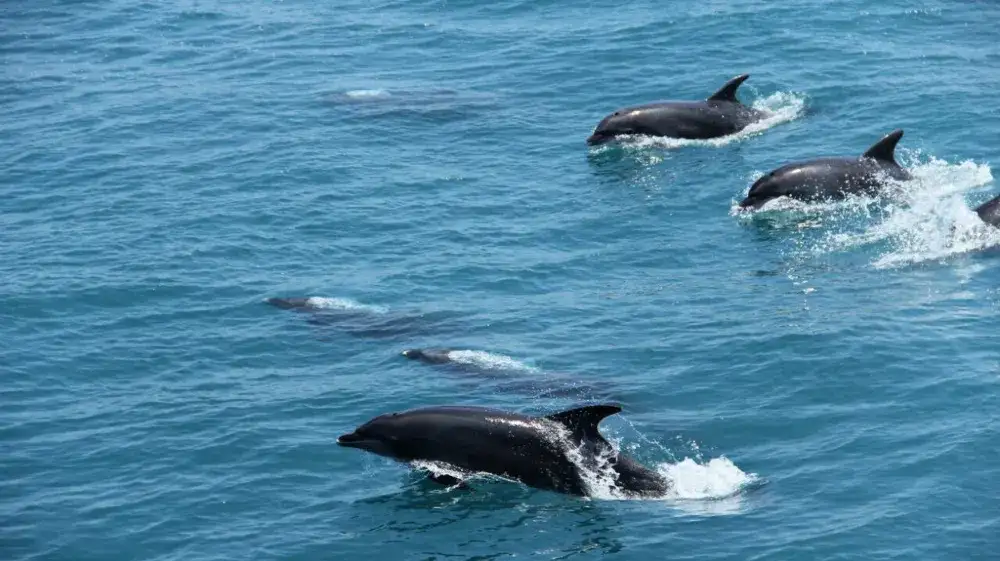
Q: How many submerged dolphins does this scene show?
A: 3